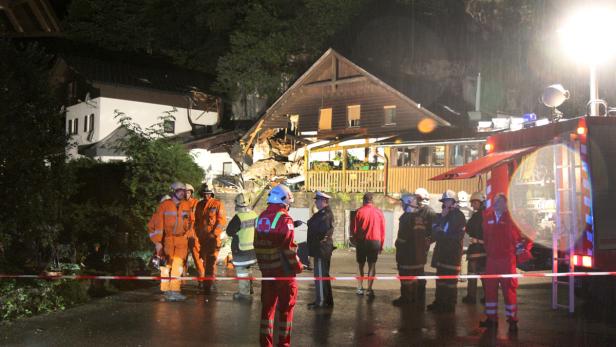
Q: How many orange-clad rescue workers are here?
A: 3